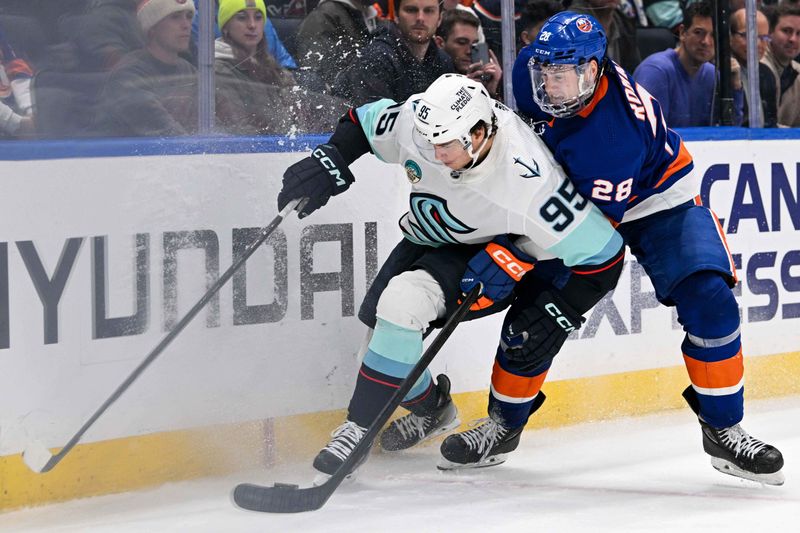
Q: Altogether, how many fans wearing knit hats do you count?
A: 2